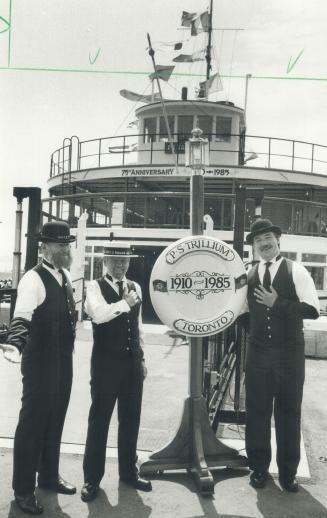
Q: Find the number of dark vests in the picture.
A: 3